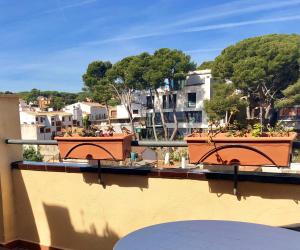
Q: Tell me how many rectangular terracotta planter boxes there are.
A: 2